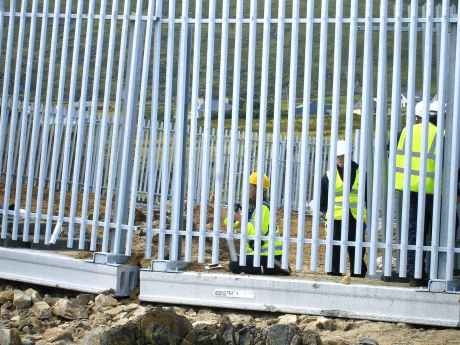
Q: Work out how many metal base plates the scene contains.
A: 3